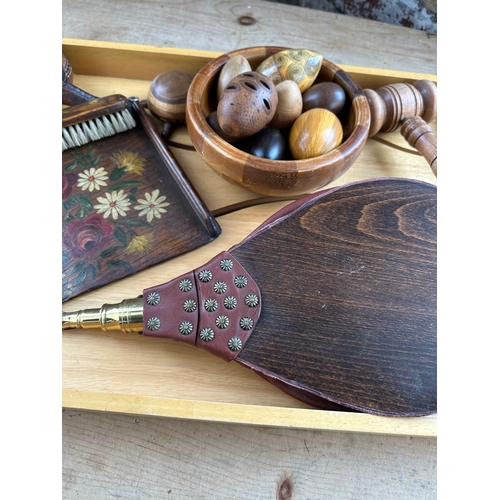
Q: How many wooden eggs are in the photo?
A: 8